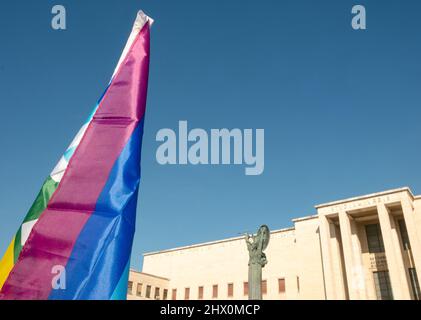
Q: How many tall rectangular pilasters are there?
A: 4